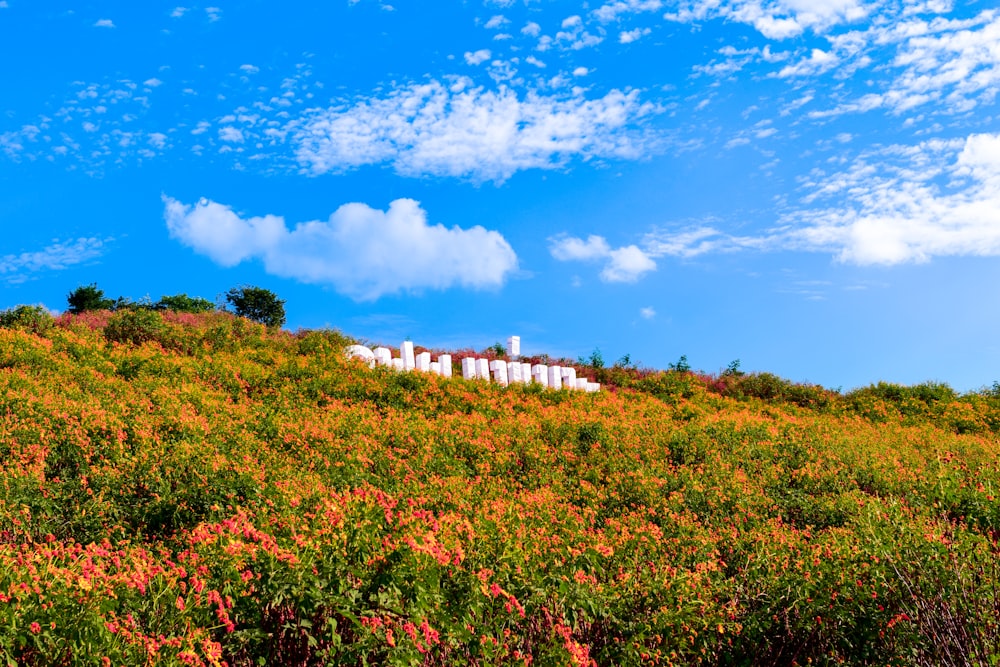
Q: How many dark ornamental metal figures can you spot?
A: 0